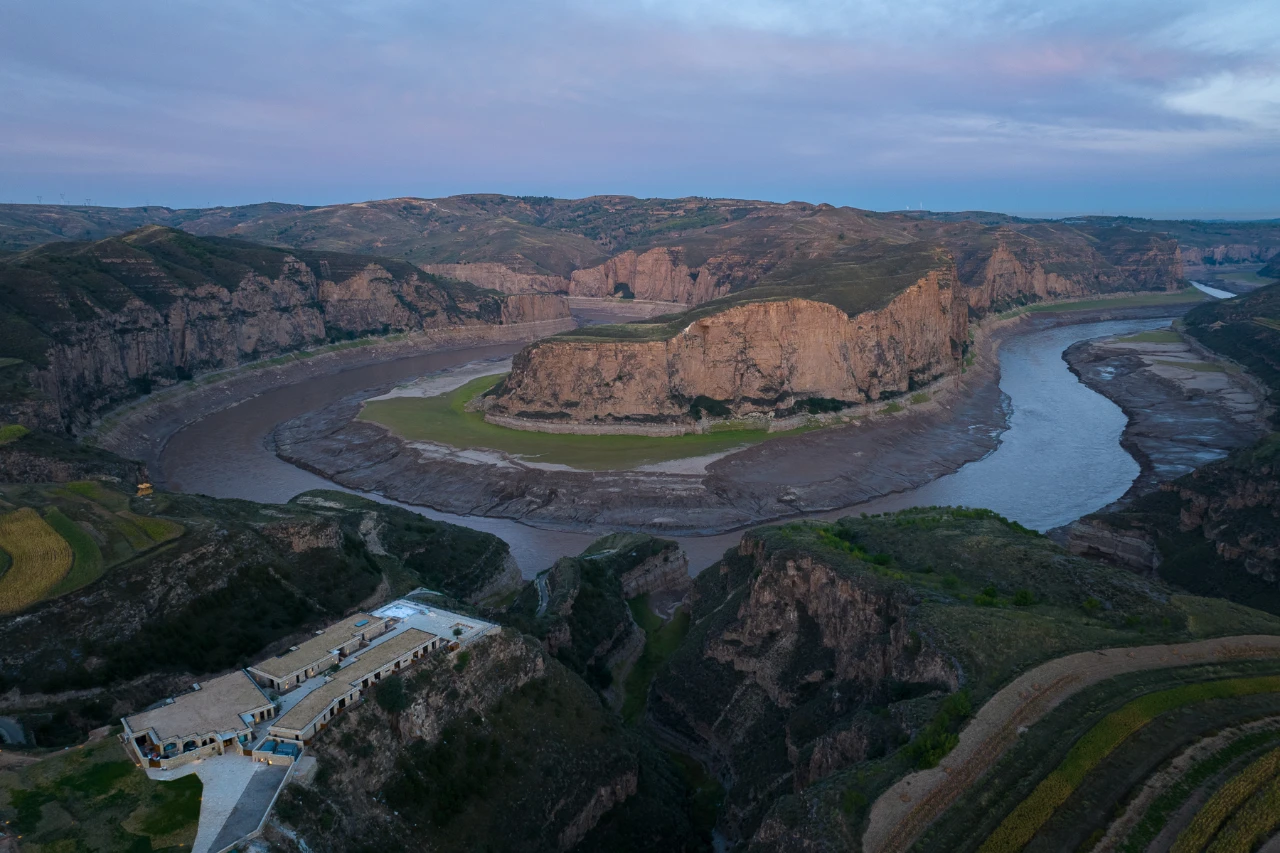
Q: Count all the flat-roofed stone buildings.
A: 3